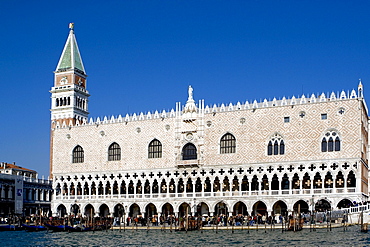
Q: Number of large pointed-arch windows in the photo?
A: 7